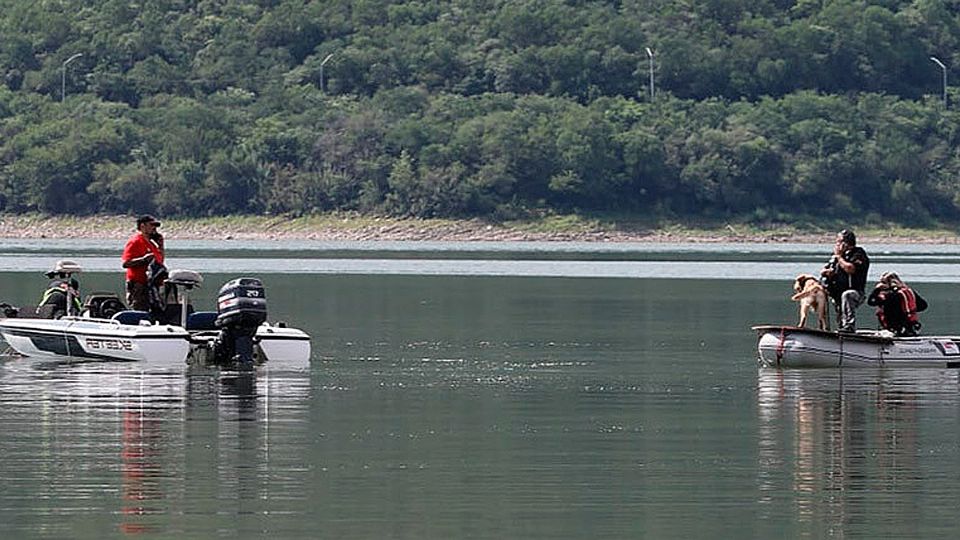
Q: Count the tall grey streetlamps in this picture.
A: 4